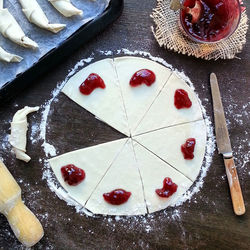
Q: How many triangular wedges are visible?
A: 7